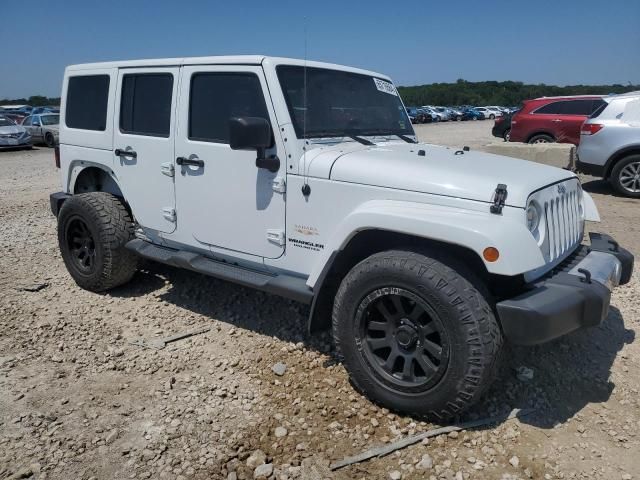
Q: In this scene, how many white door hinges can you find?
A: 4